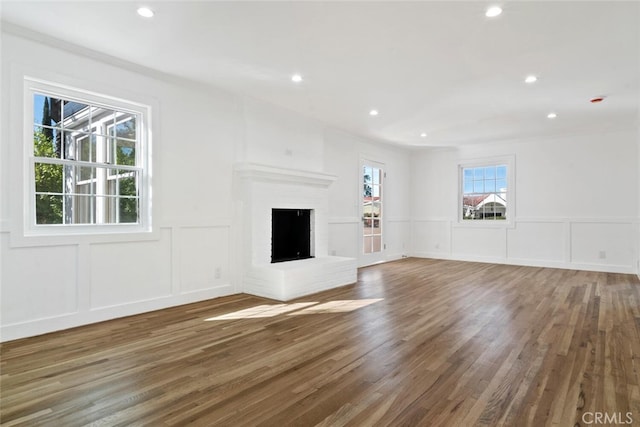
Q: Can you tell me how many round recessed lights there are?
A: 7